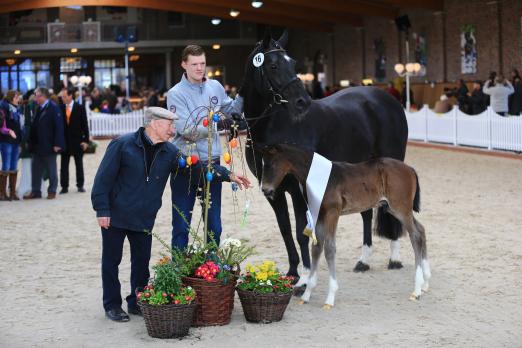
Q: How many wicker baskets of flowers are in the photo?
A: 3